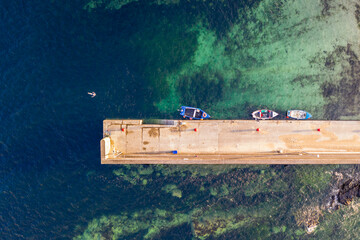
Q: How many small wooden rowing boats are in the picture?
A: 3